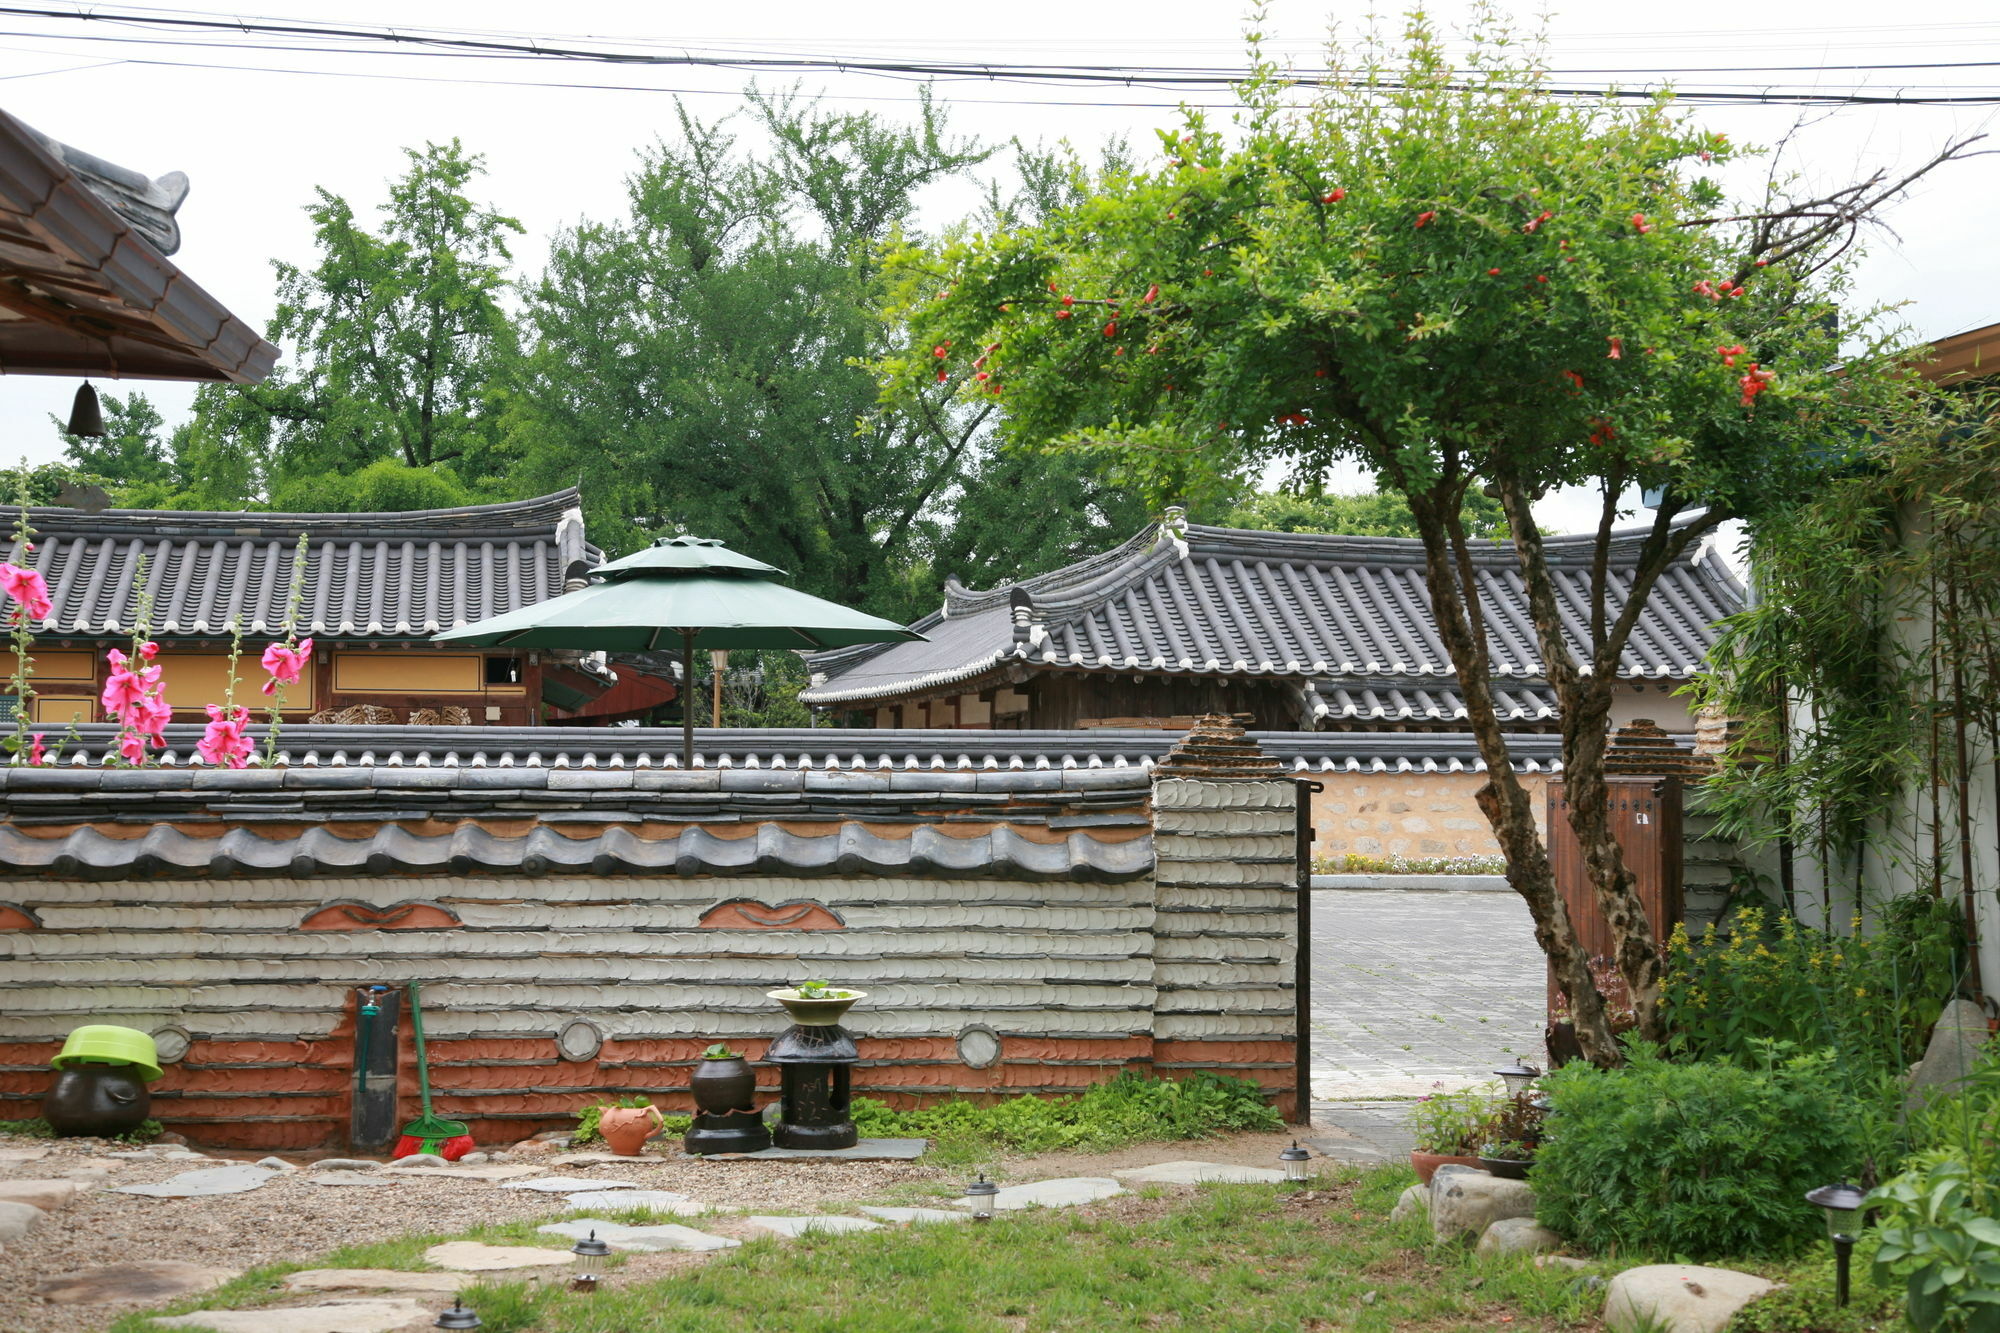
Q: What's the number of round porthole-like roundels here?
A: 3